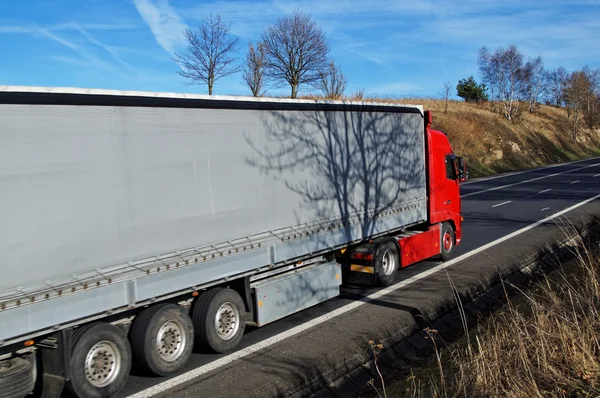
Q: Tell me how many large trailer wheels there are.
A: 3